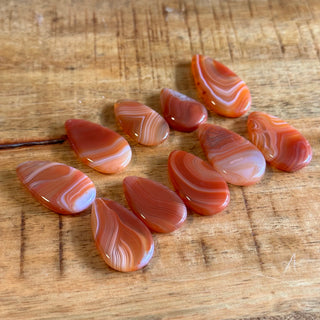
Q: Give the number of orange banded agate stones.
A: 10